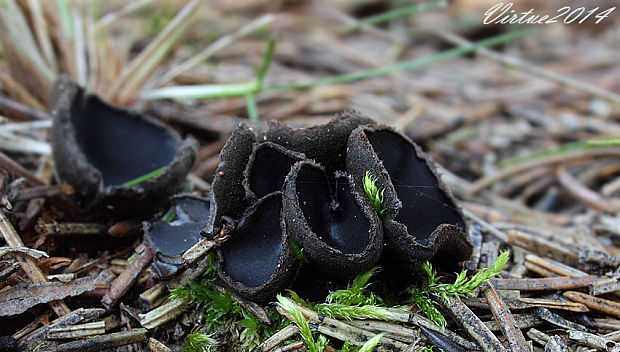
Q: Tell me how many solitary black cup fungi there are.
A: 1